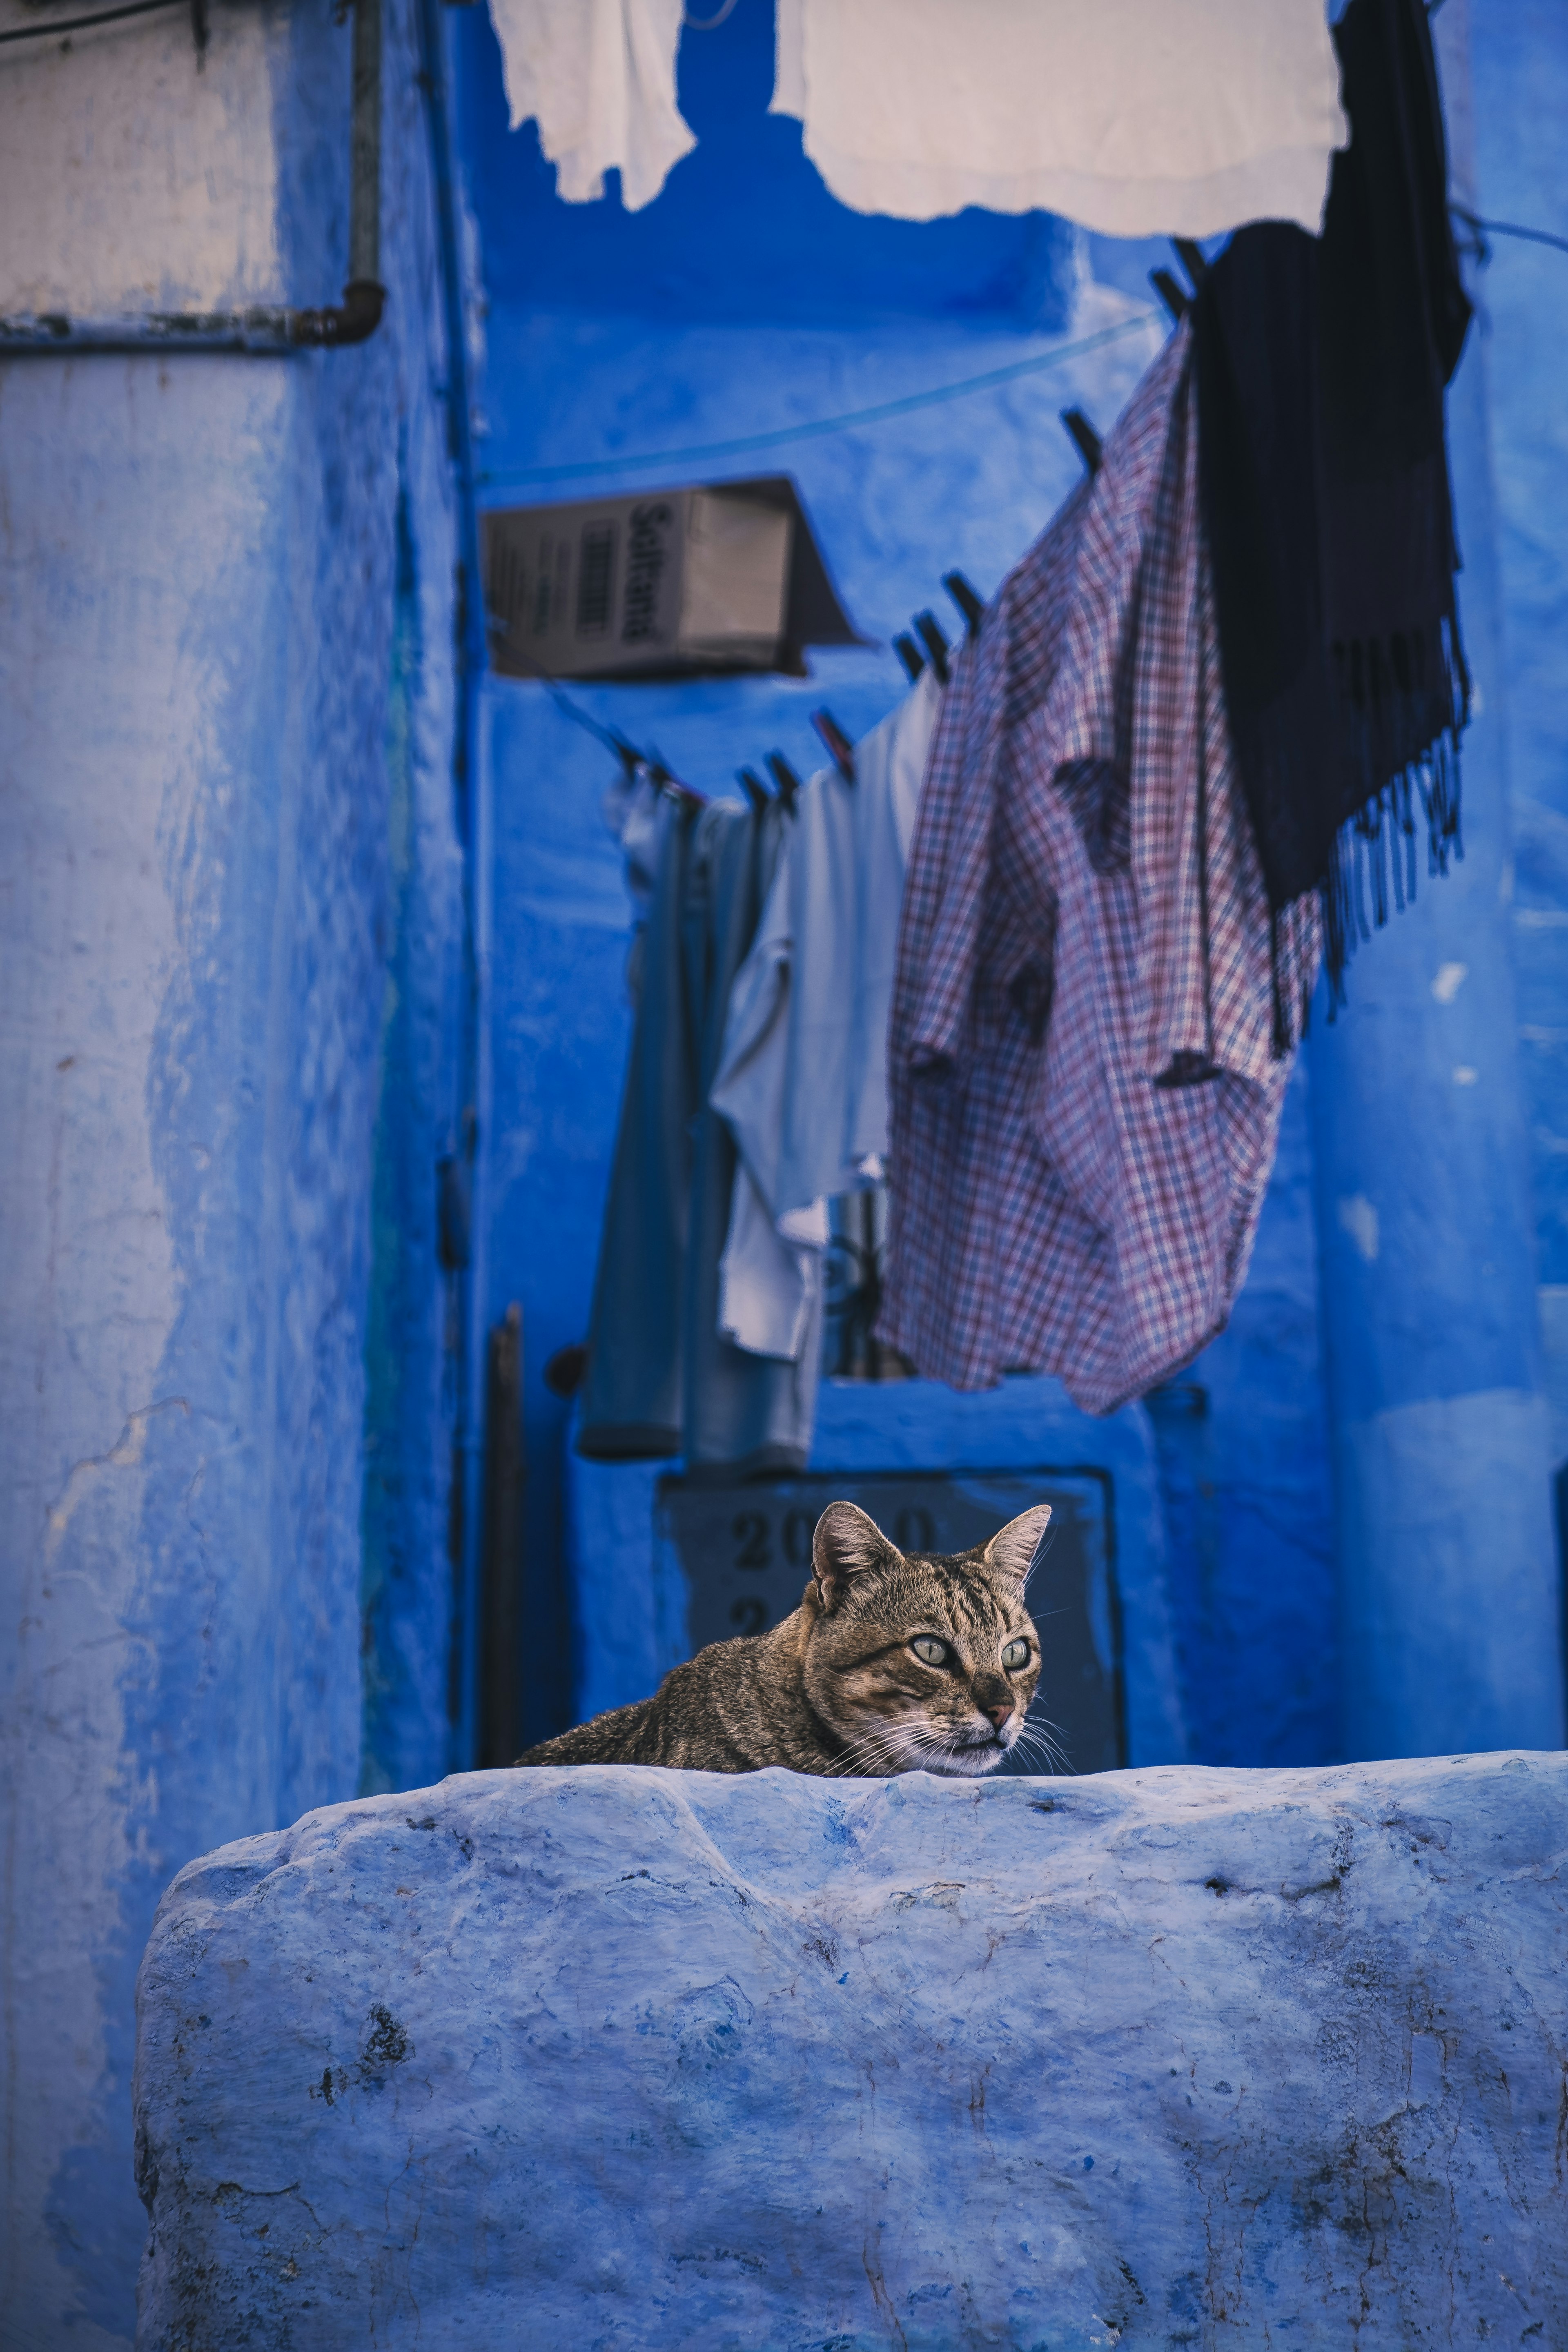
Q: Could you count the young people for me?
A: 0